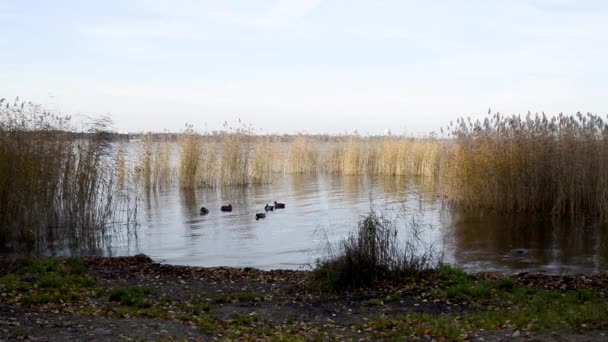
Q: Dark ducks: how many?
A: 5